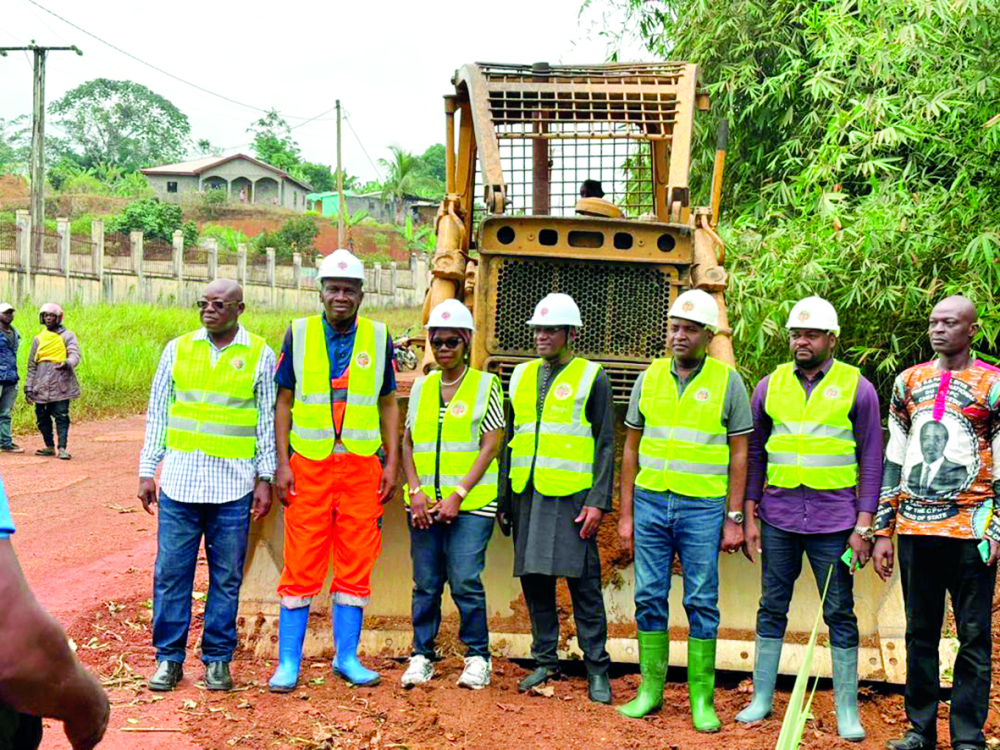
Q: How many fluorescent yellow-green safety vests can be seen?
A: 6